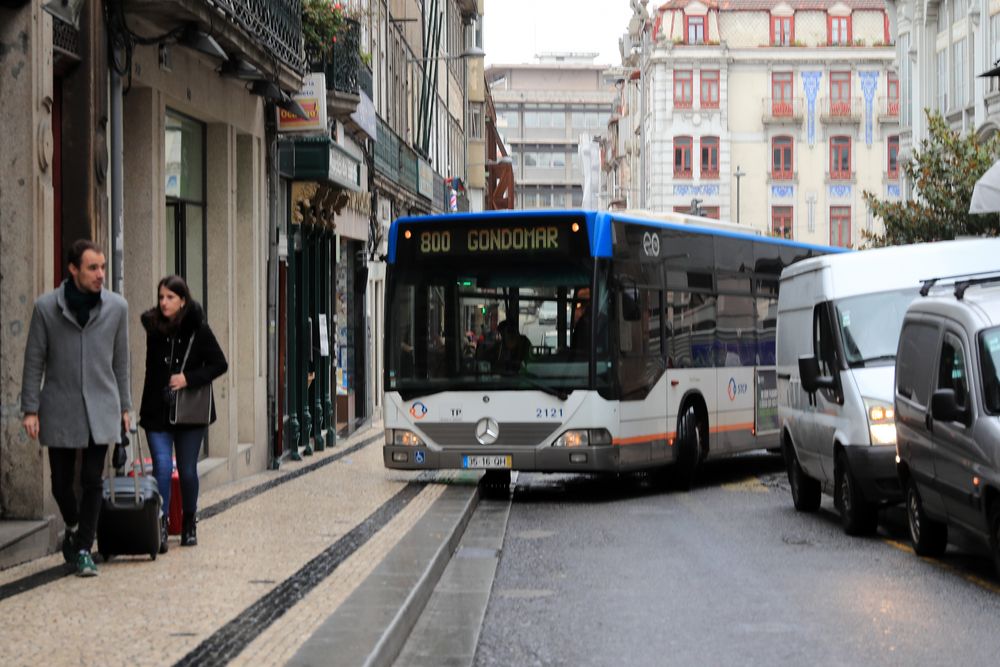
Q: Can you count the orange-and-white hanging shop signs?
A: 1